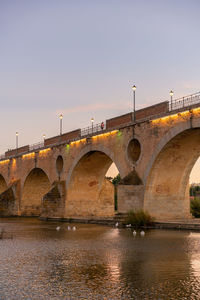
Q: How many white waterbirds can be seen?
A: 7